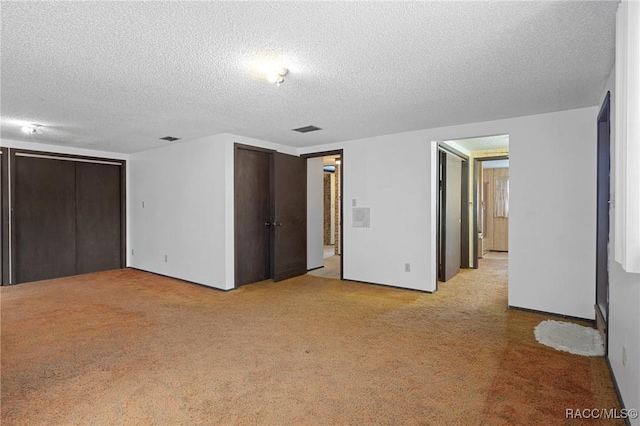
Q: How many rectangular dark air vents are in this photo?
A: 2